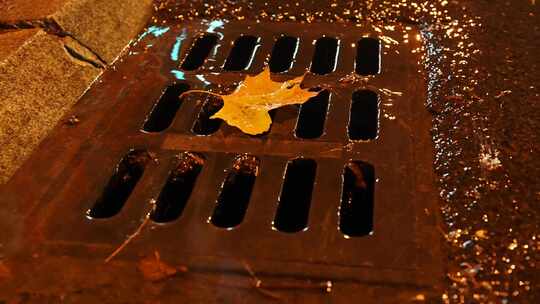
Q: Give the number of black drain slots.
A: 14